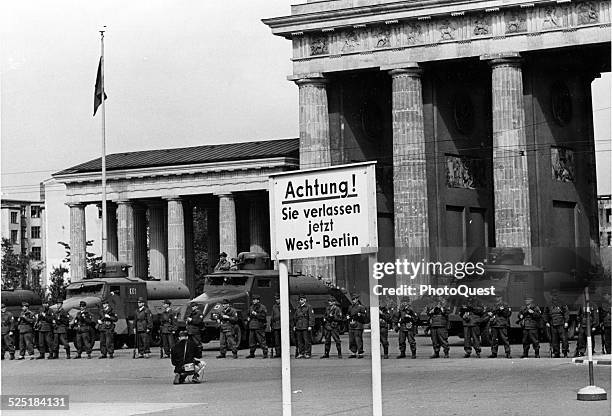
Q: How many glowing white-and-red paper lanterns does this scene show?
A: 0